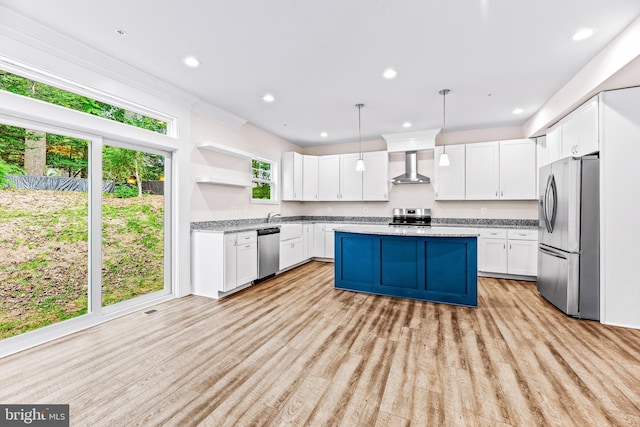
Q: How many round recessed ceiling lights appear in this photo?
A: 7